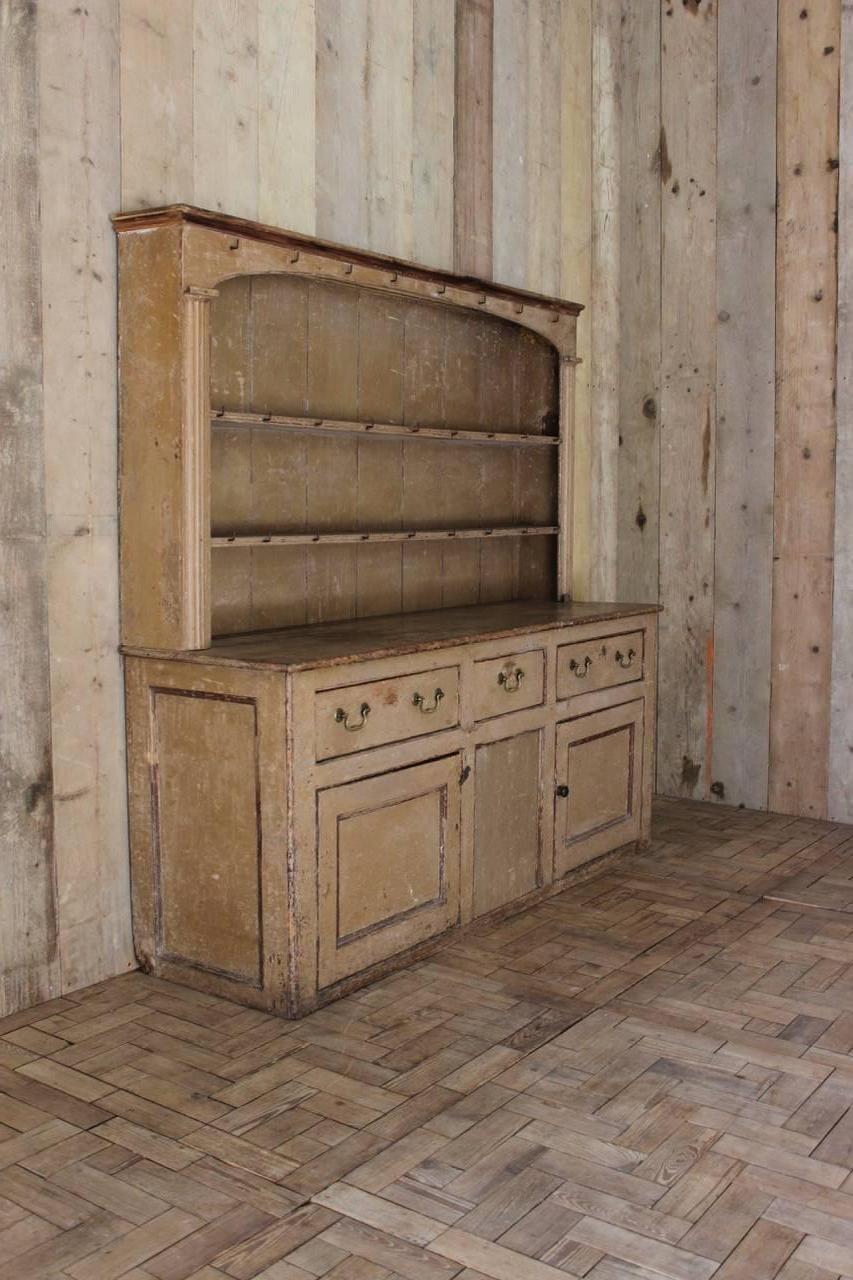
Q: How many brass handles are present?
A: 5